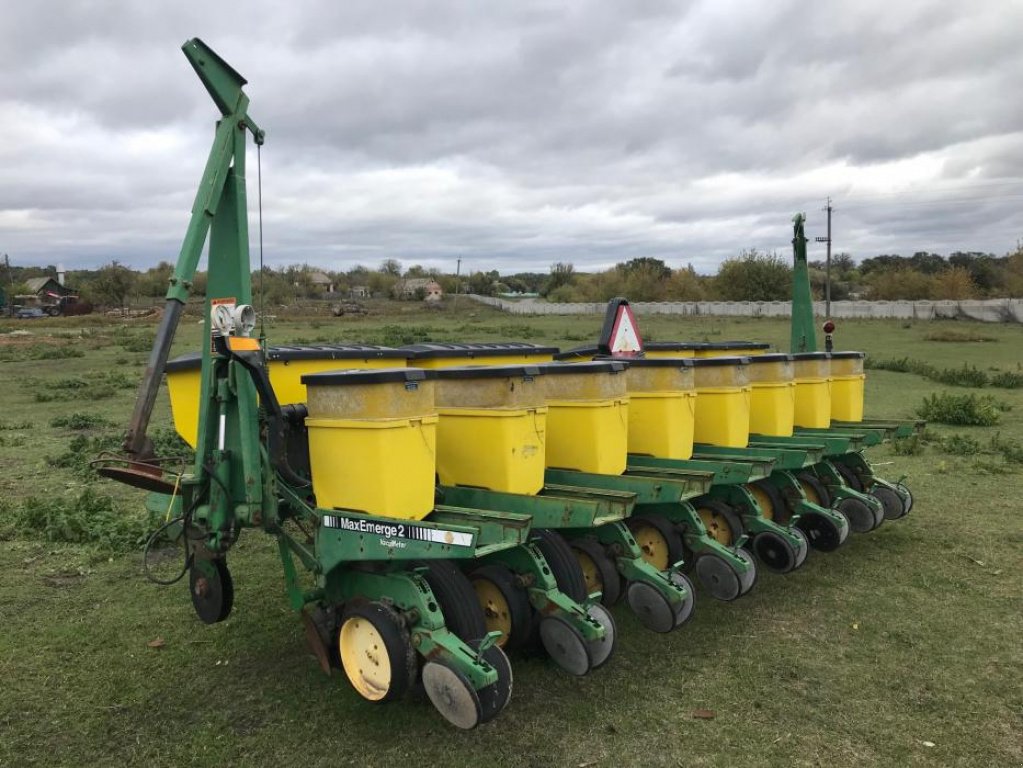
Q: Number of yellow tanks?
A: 12